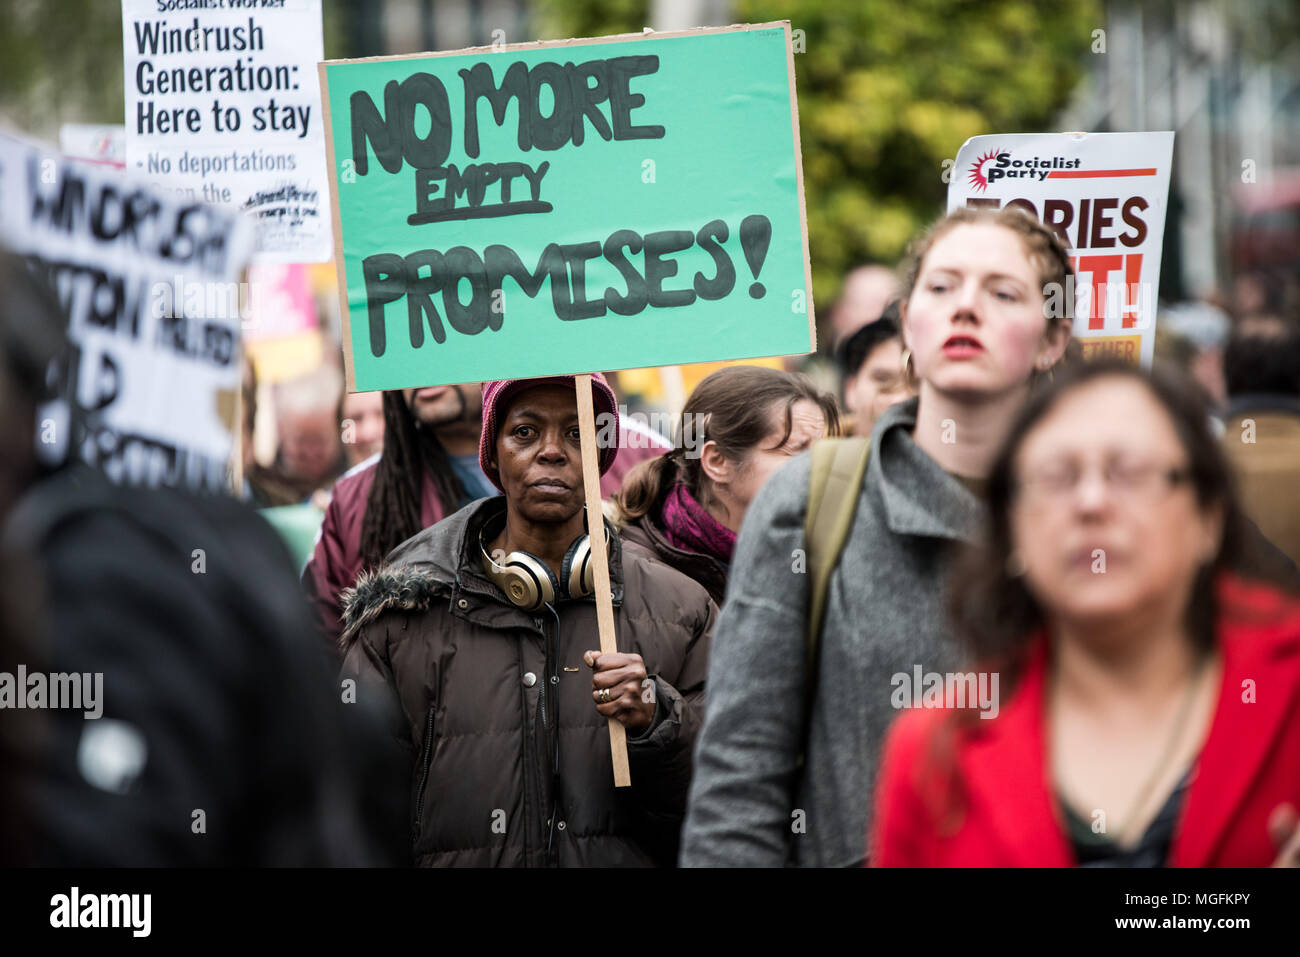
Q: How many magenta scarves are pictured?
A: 1